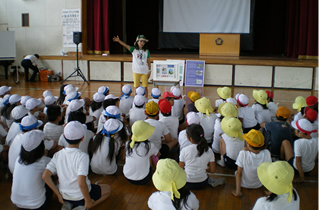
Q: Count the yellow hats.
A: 13